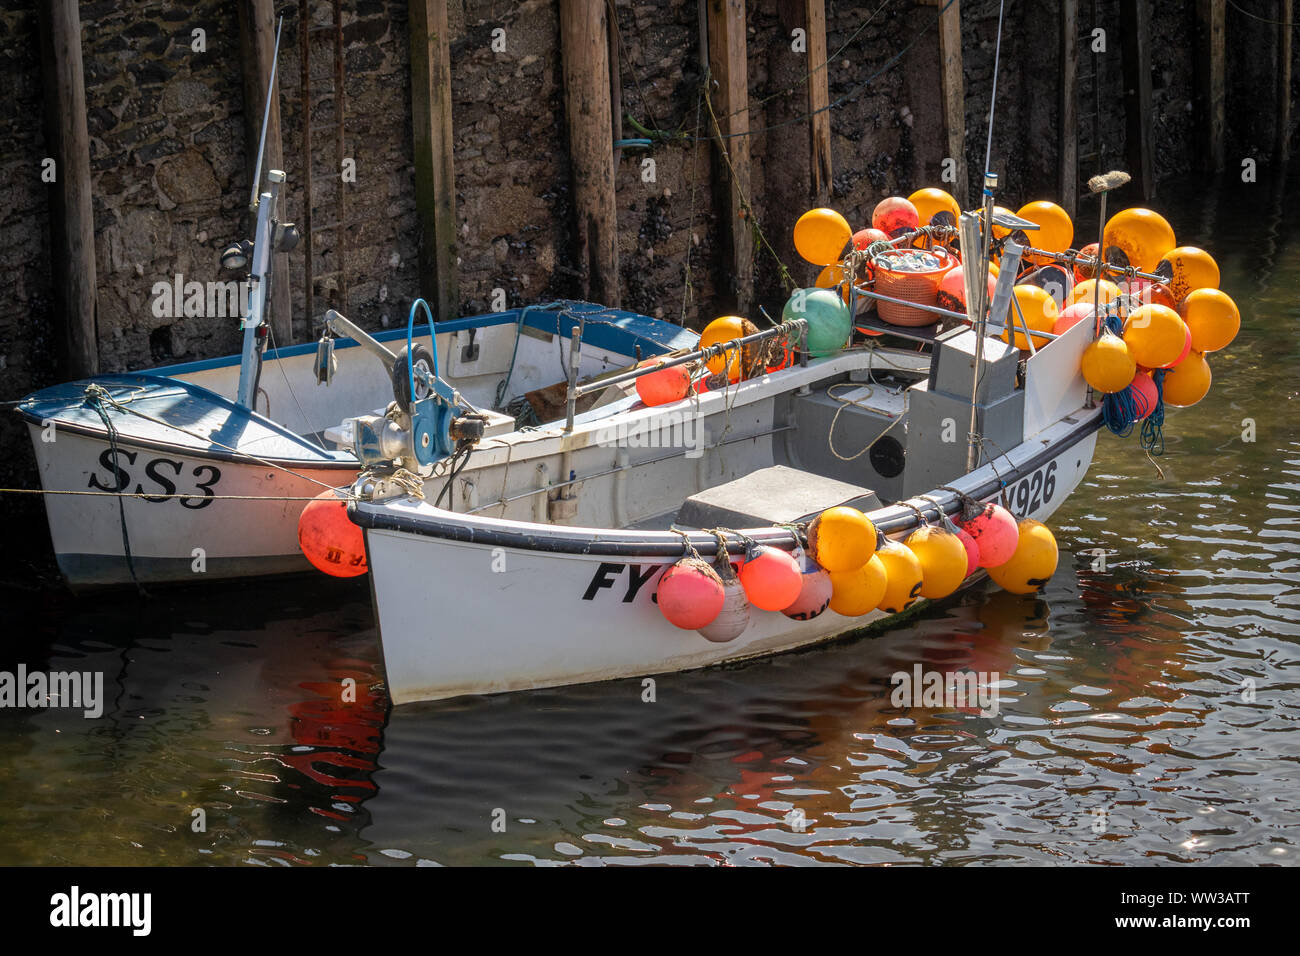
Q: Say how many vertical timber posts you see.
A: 11